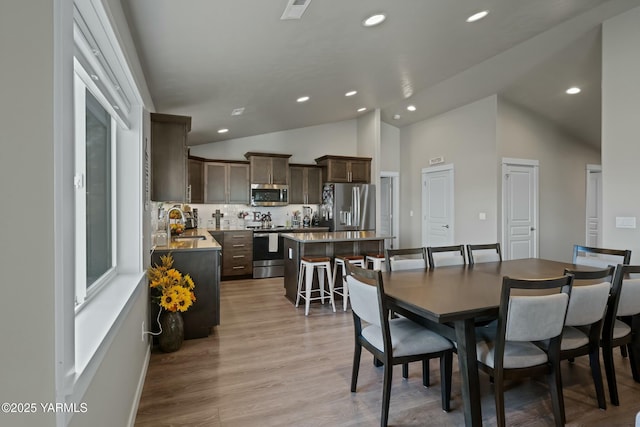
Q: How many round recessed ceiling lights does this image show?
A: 8